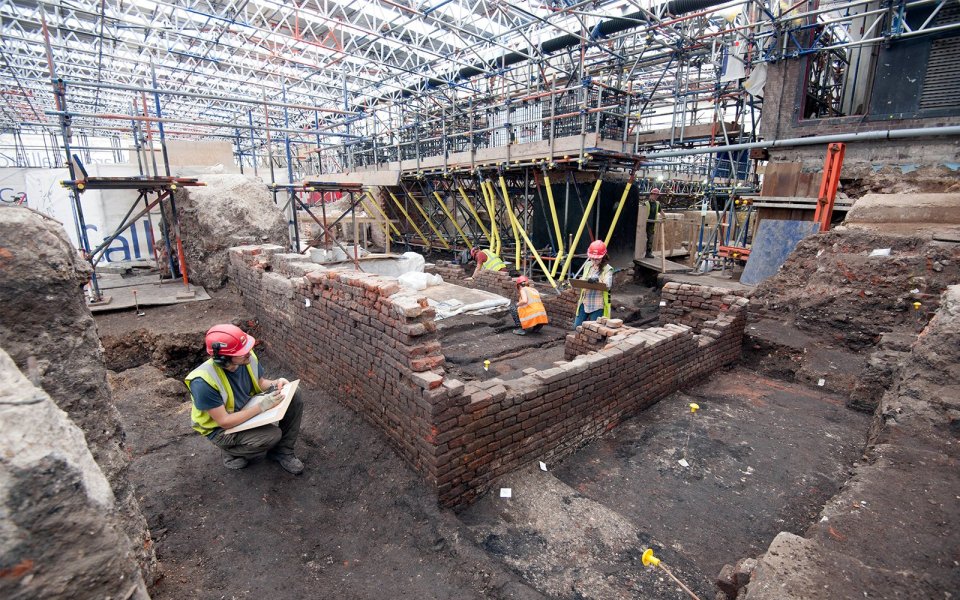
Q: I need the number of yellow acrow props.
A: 13